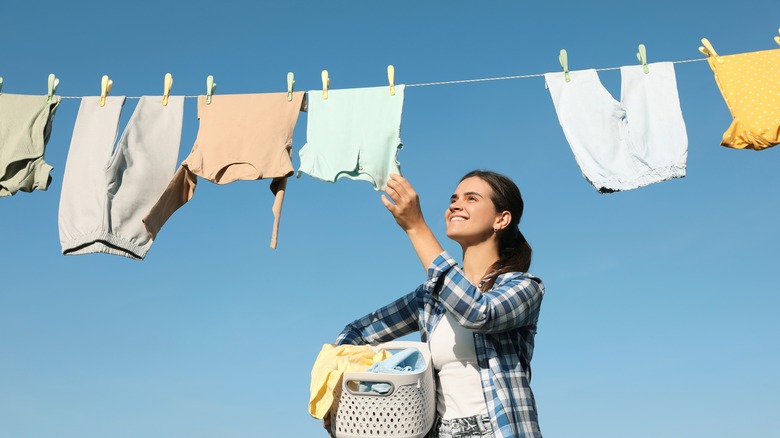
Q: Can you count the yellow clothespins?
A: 6